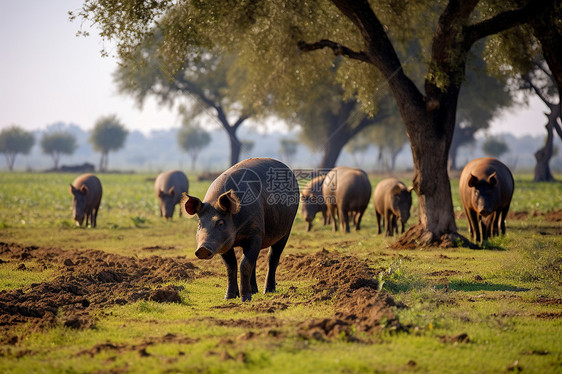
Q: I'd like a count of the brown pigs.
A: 7